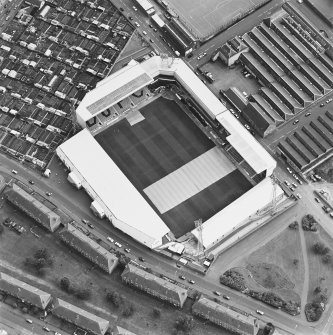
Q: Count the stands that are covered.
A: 4